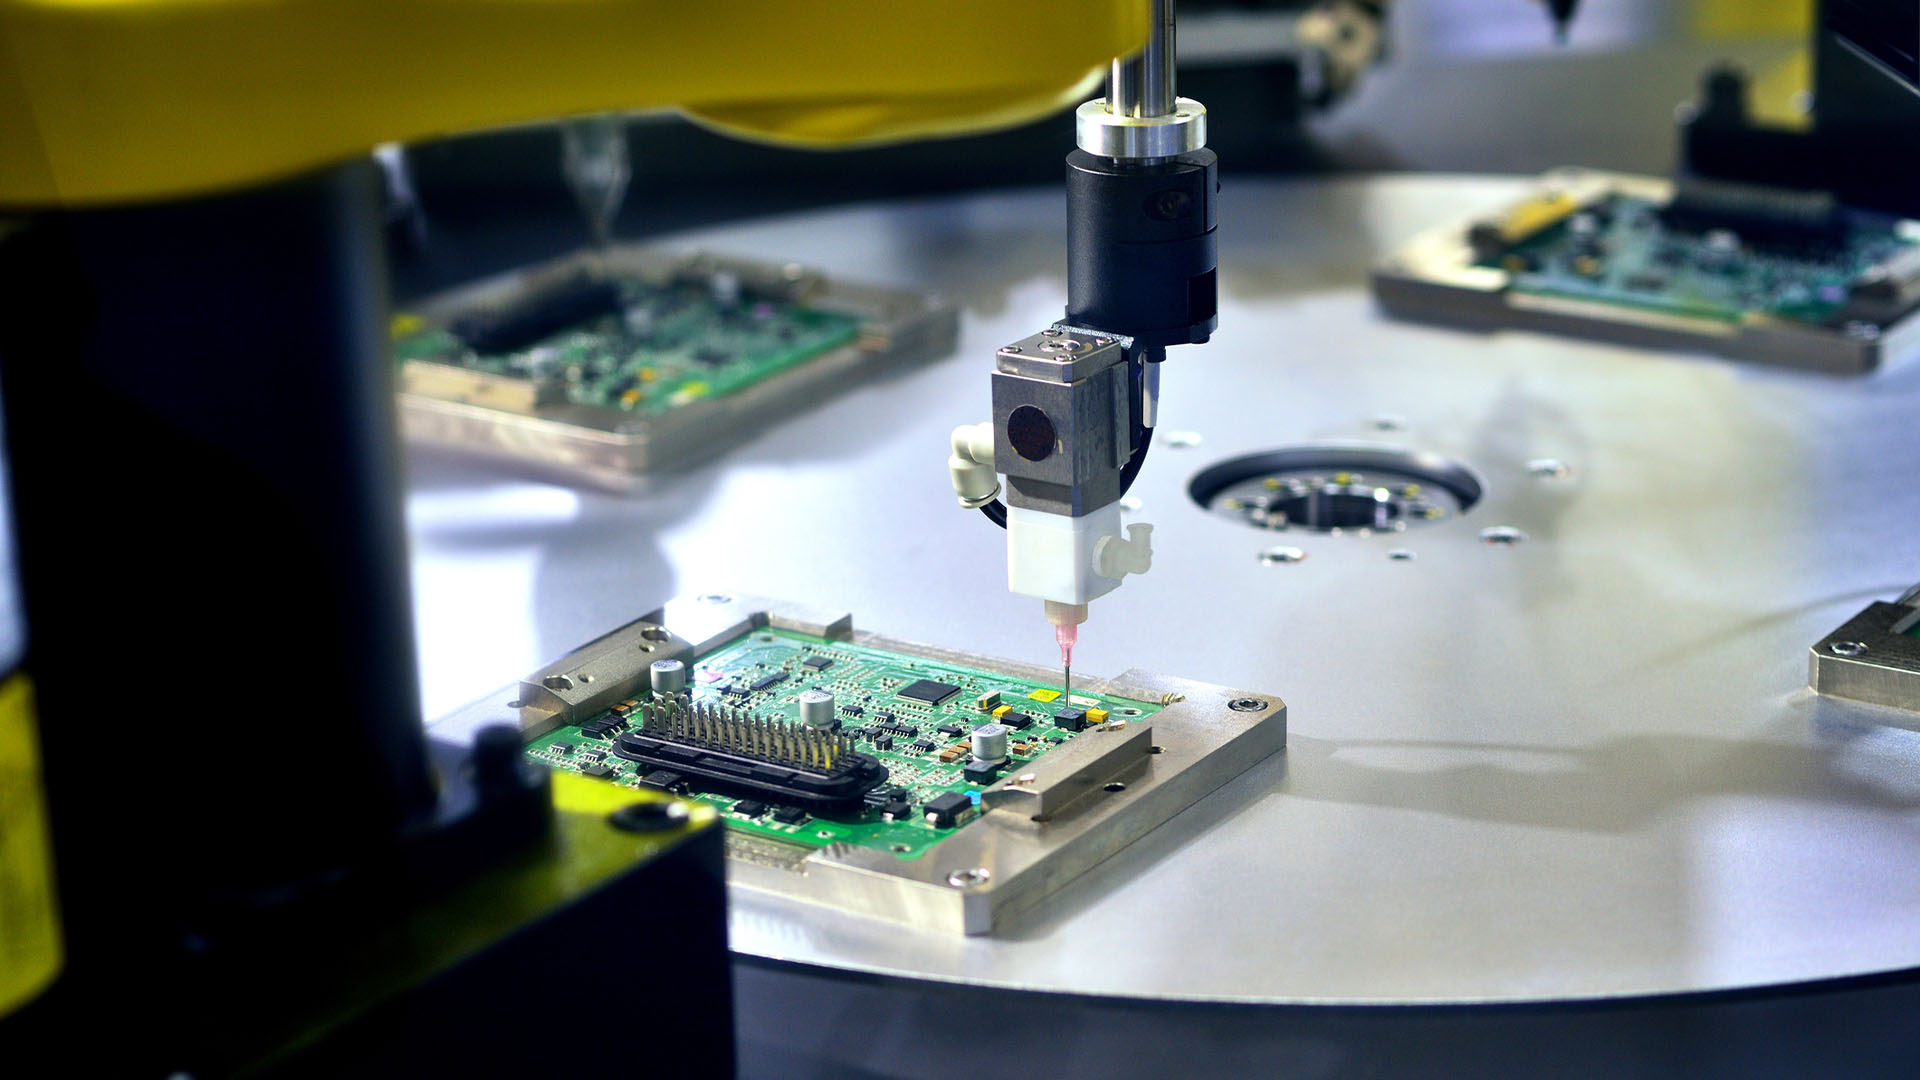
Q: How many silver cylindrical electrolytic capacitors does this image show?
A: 3